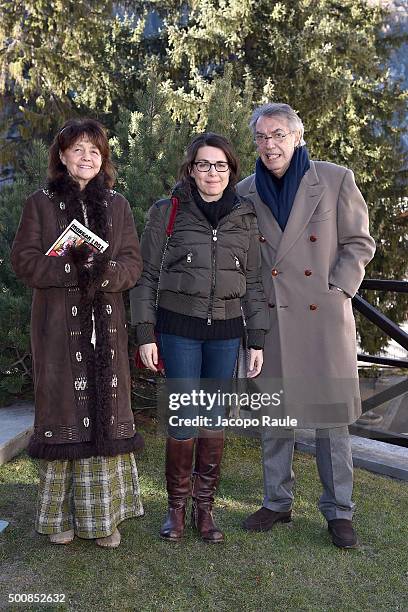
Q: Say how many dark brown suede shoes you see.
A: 2